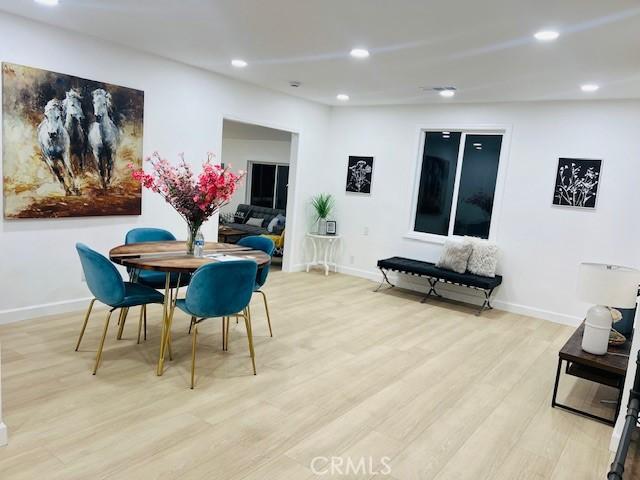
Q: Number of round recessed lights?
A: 7